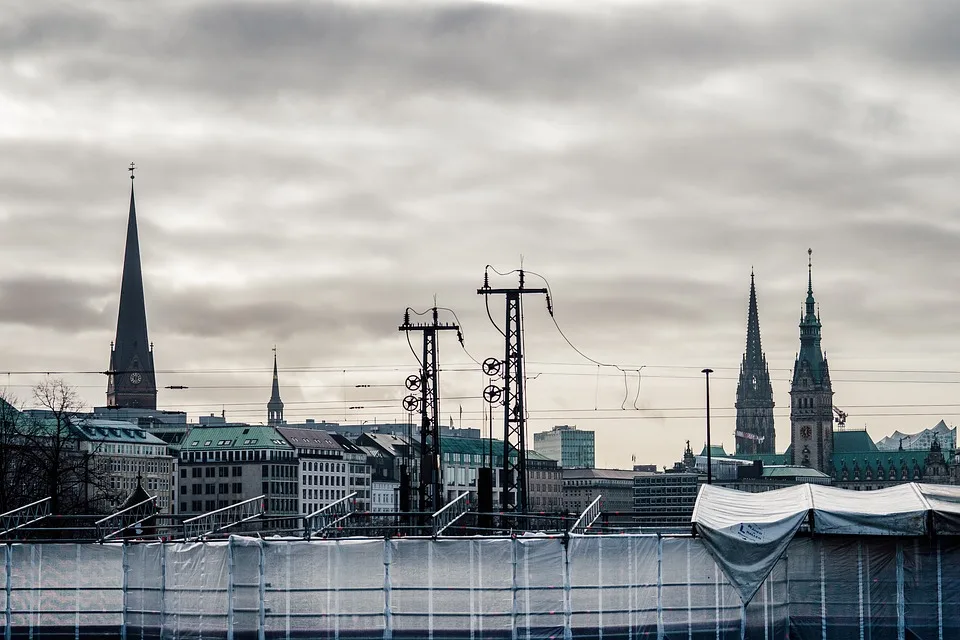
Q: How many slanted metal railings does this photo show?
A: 6